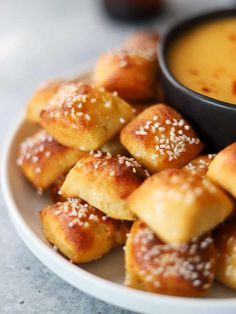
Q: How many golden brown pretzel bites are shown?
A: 13